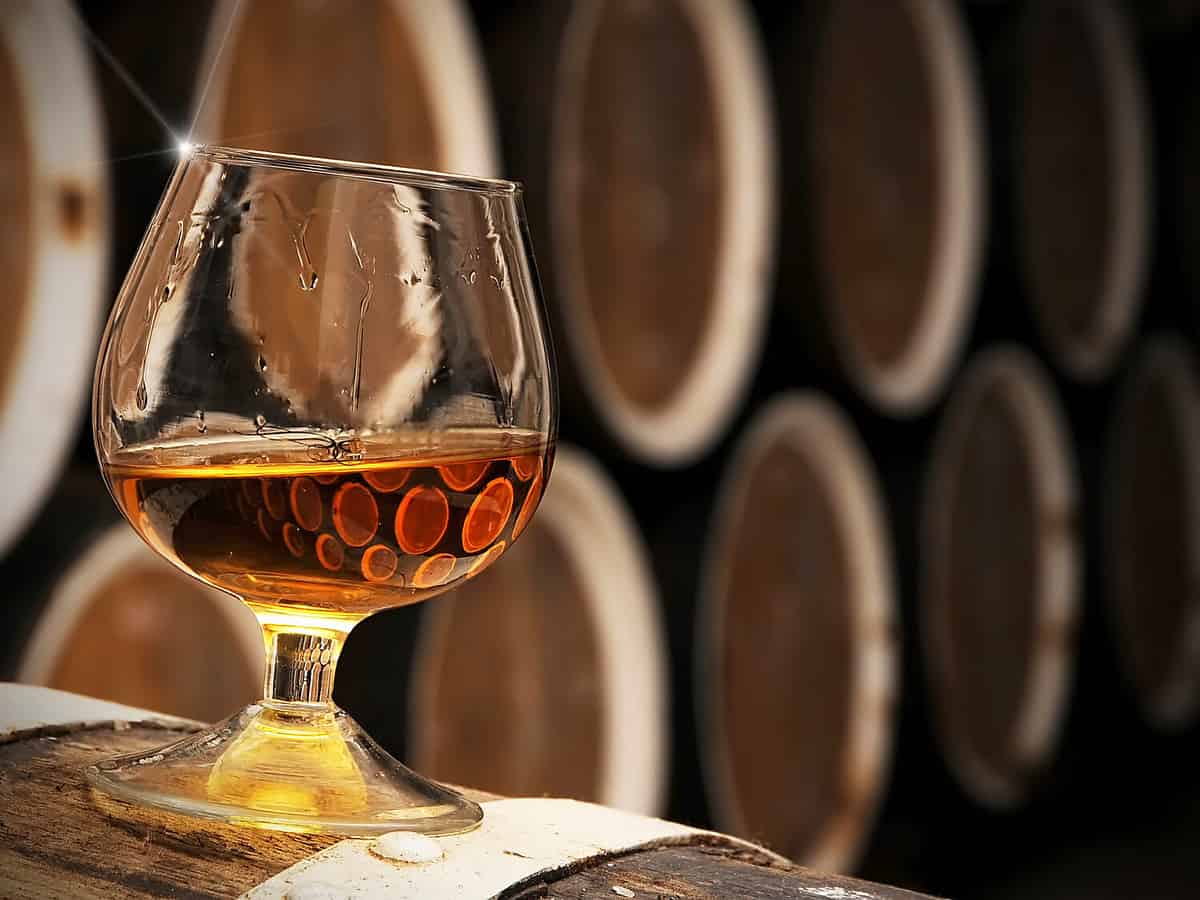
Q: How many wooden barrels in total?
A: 11